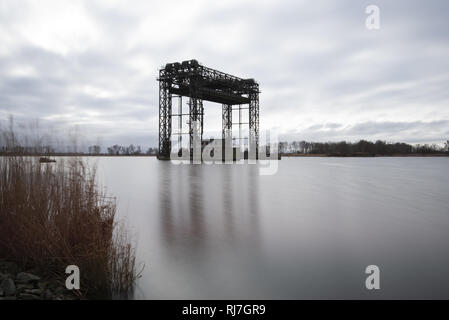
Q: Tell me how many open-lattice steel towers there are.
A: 4